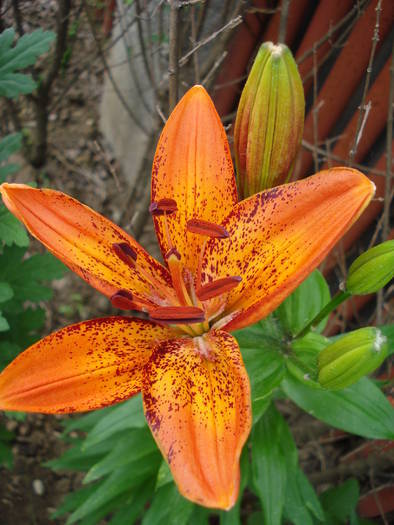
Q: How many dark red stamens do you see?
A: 6